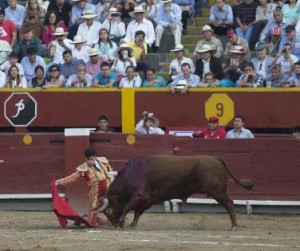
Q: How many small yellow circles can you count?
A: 2